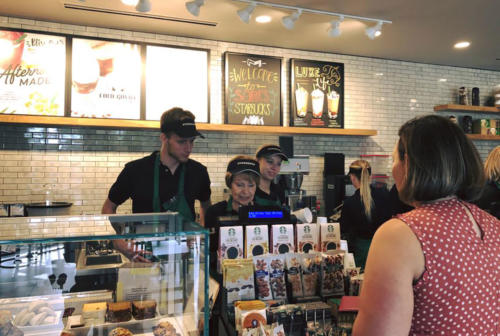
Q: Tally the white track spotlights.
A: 6